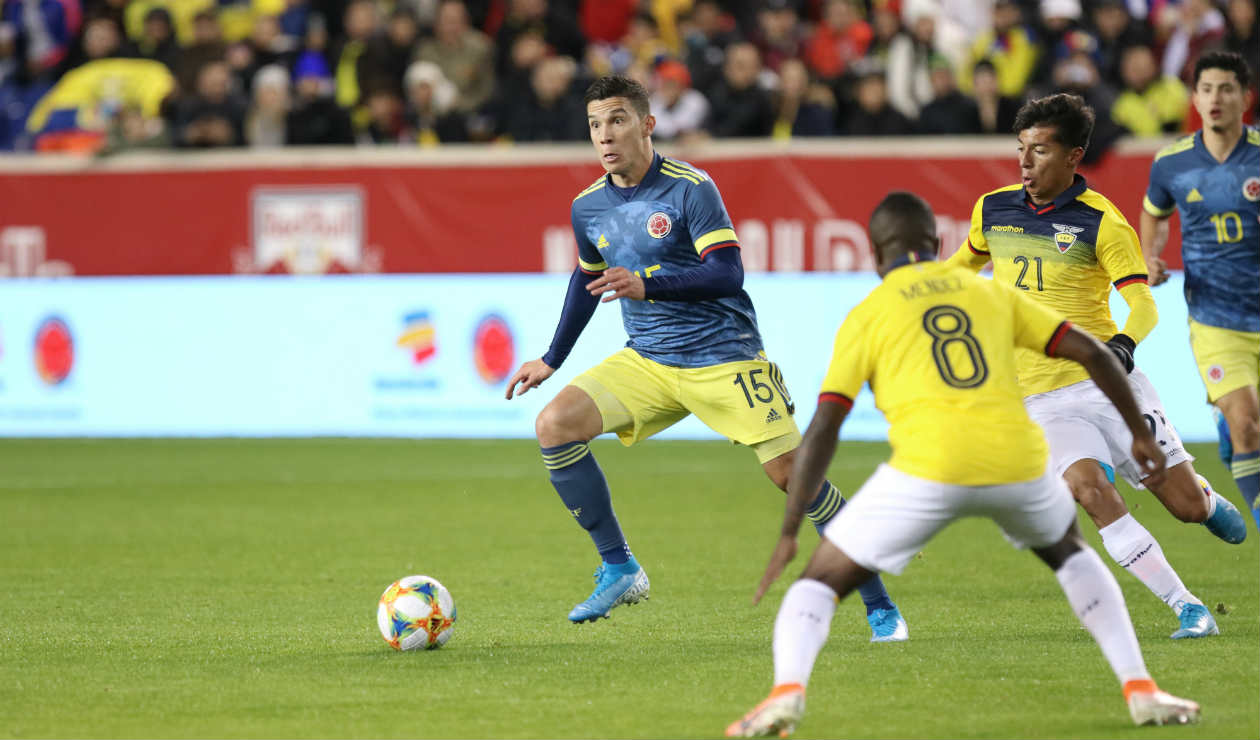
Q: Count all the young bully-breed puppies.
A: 0